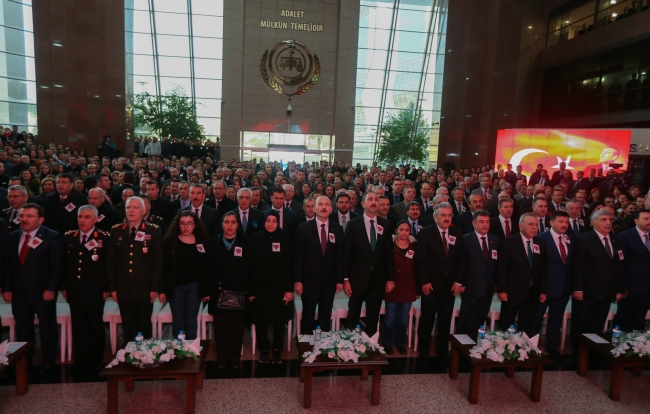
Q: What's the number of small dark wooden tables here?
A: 5